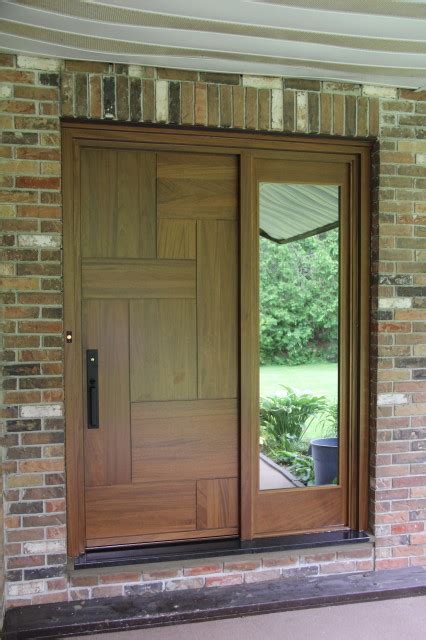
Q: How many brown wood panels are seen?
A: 10